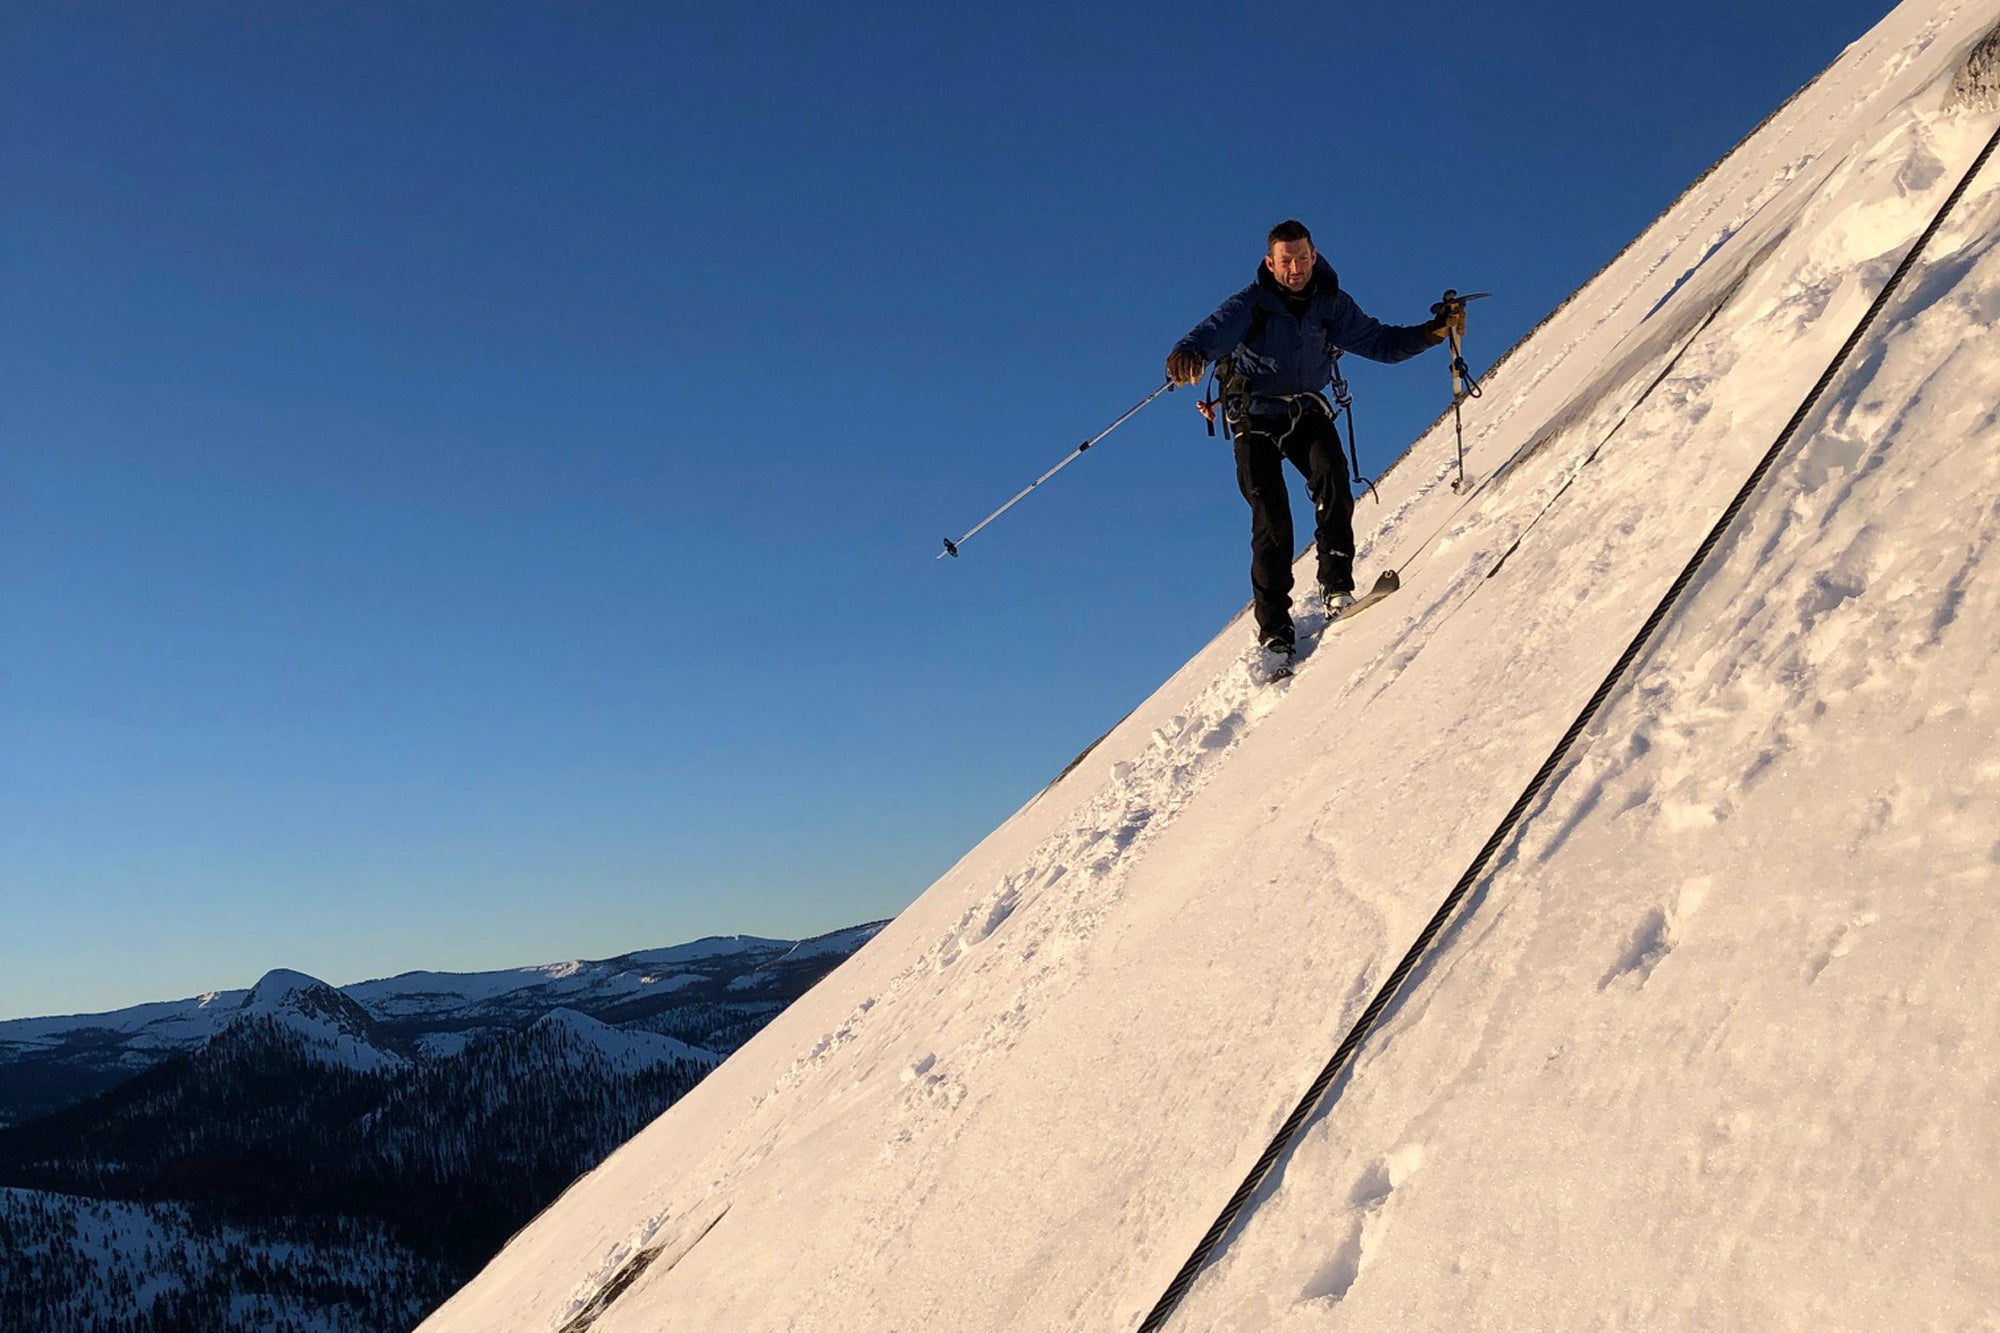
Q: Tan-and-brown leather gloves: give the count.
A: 2